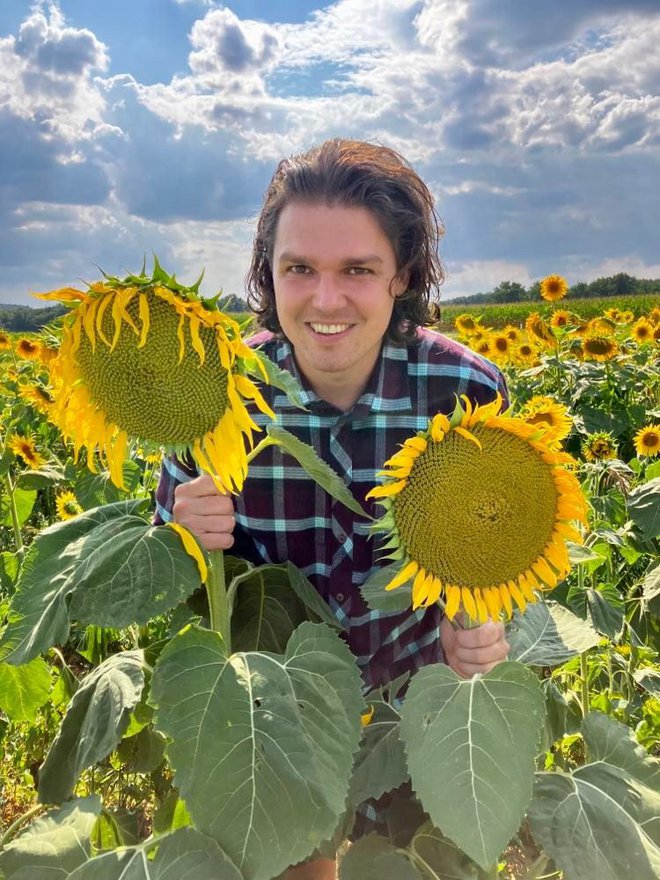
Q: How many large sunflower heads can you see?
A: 2